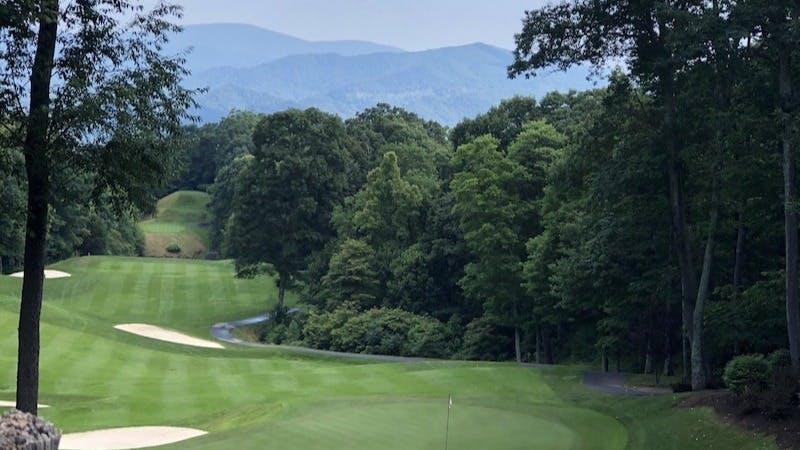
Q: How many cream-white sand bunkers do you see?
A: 4